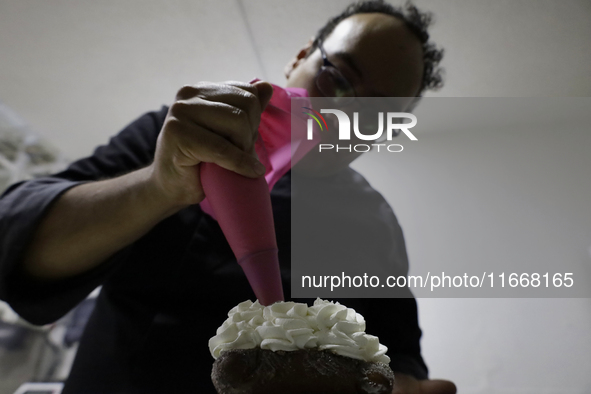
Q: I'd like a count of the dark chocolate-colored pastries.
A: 1